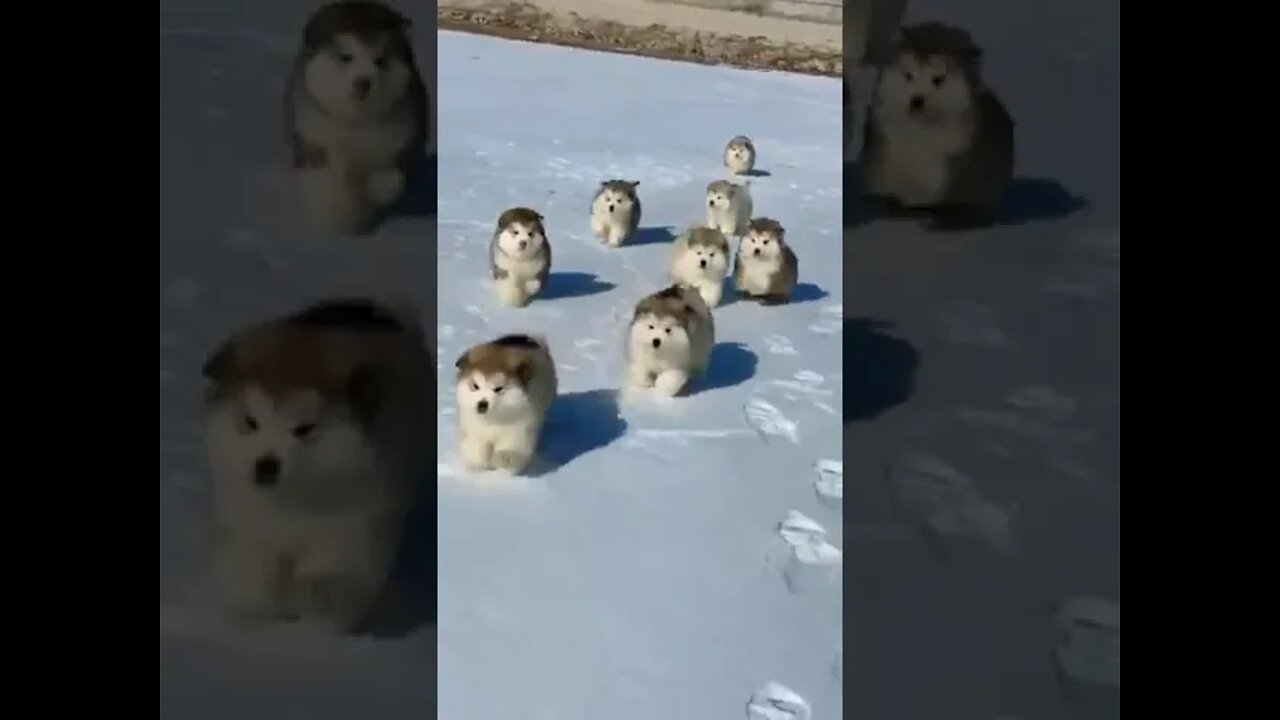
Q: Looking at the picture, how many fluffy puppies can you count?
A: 8